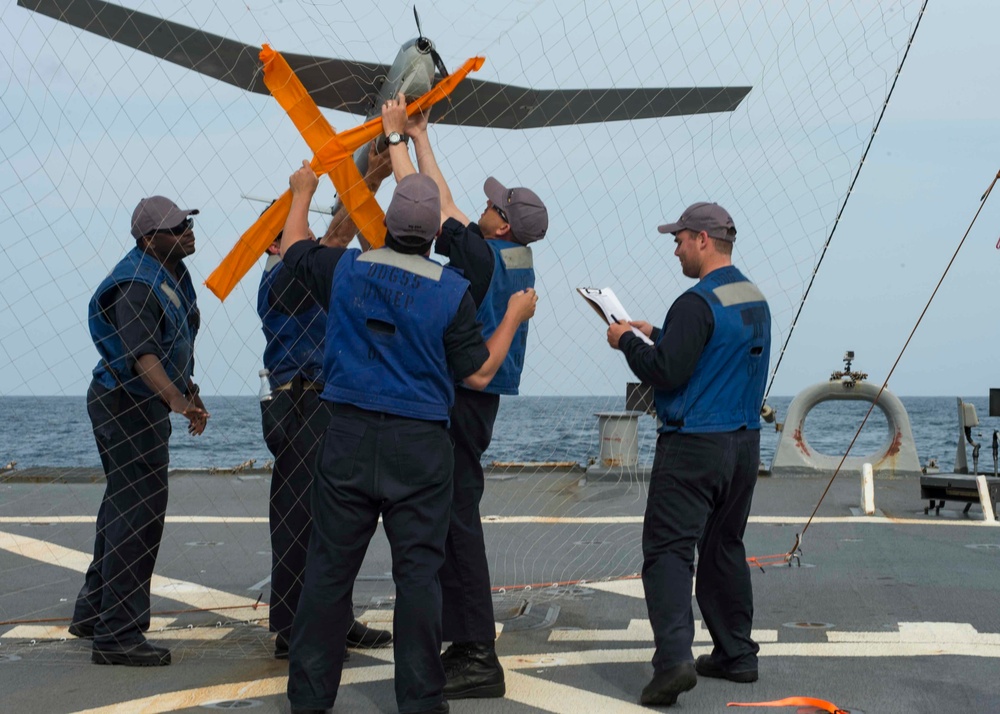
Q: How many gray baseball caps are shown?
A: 4